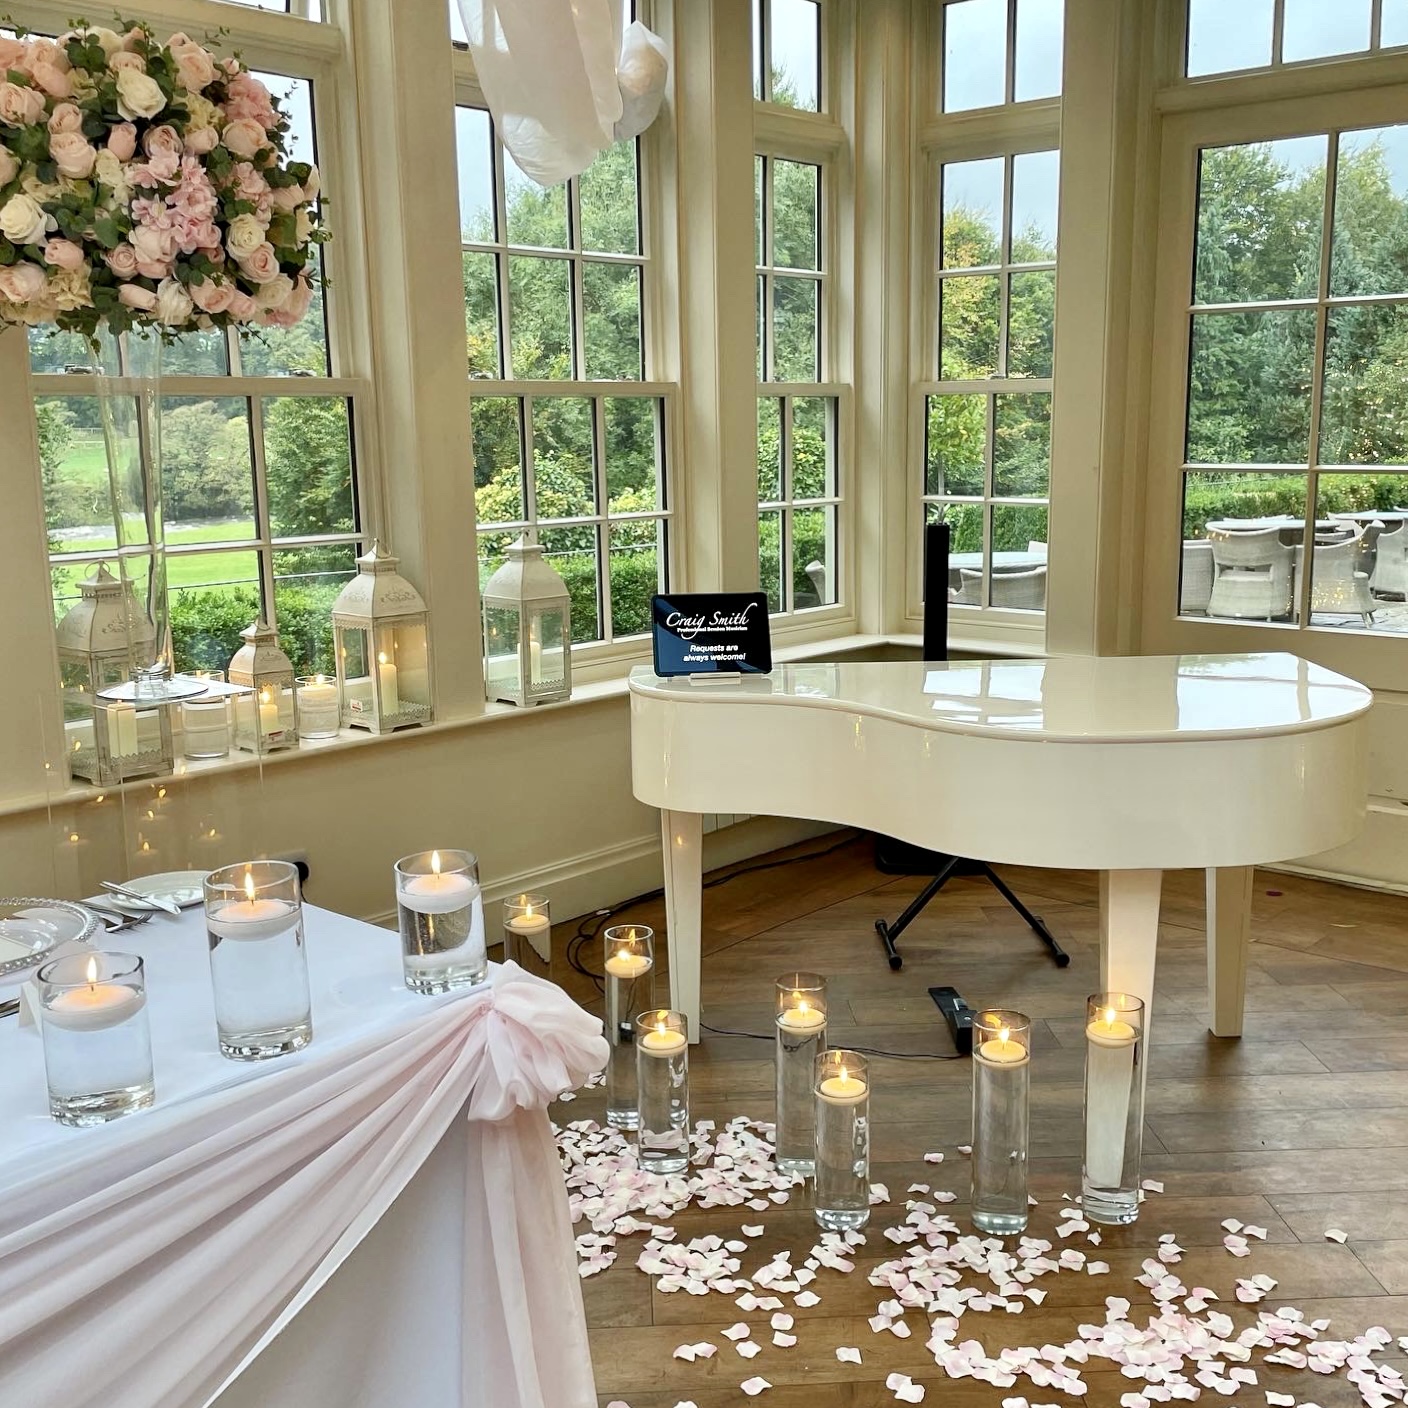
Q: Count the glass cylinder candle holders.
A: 12